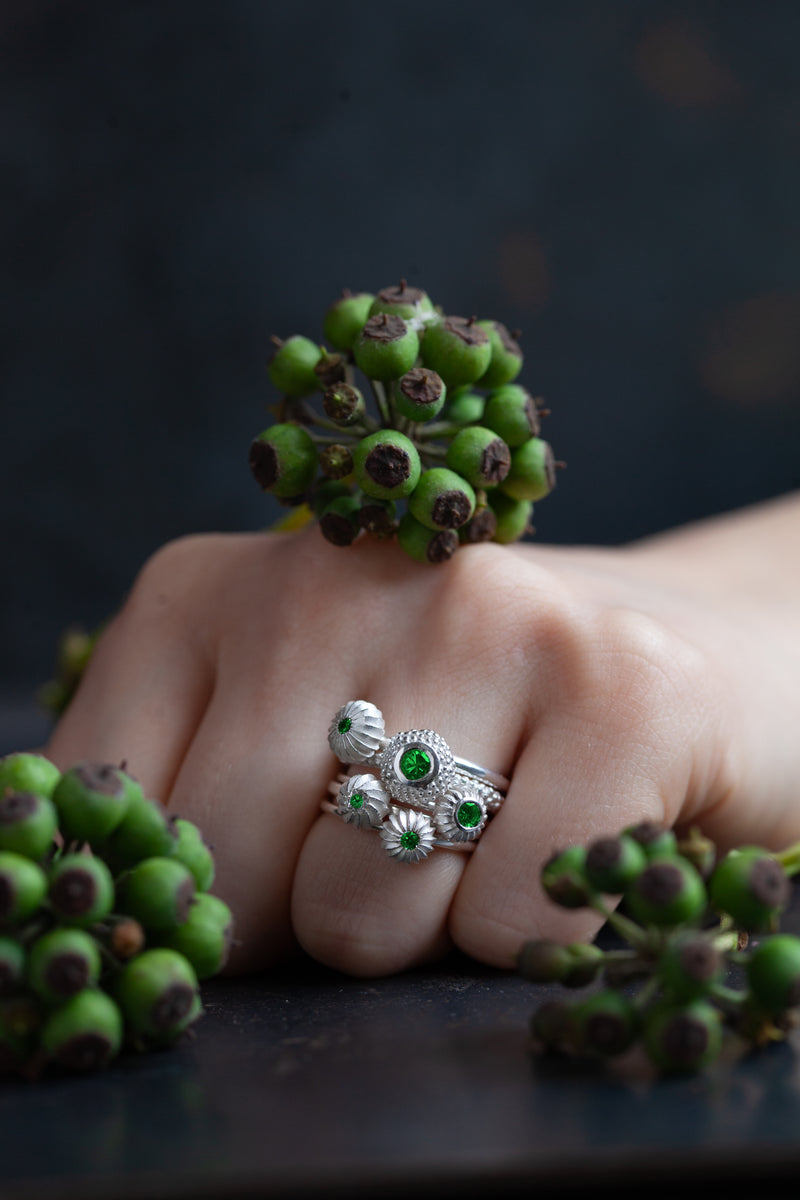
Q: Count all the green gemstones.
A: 5